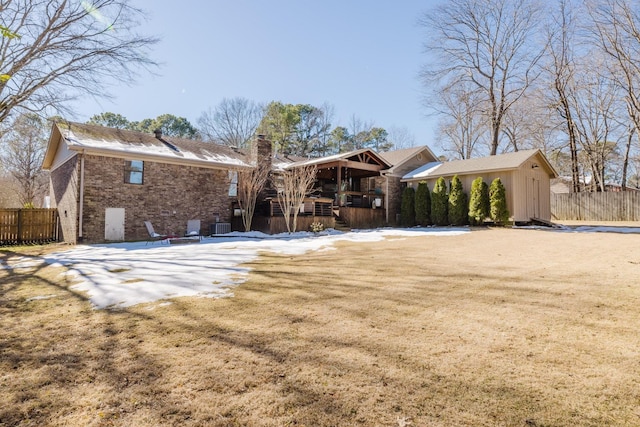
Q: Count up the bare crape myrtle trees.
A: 2